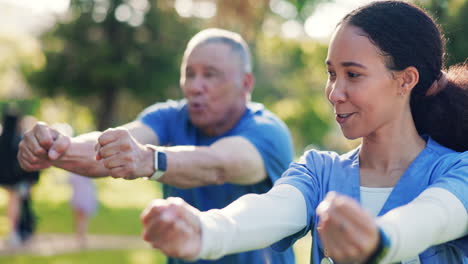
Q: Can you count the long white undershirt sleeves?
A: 2